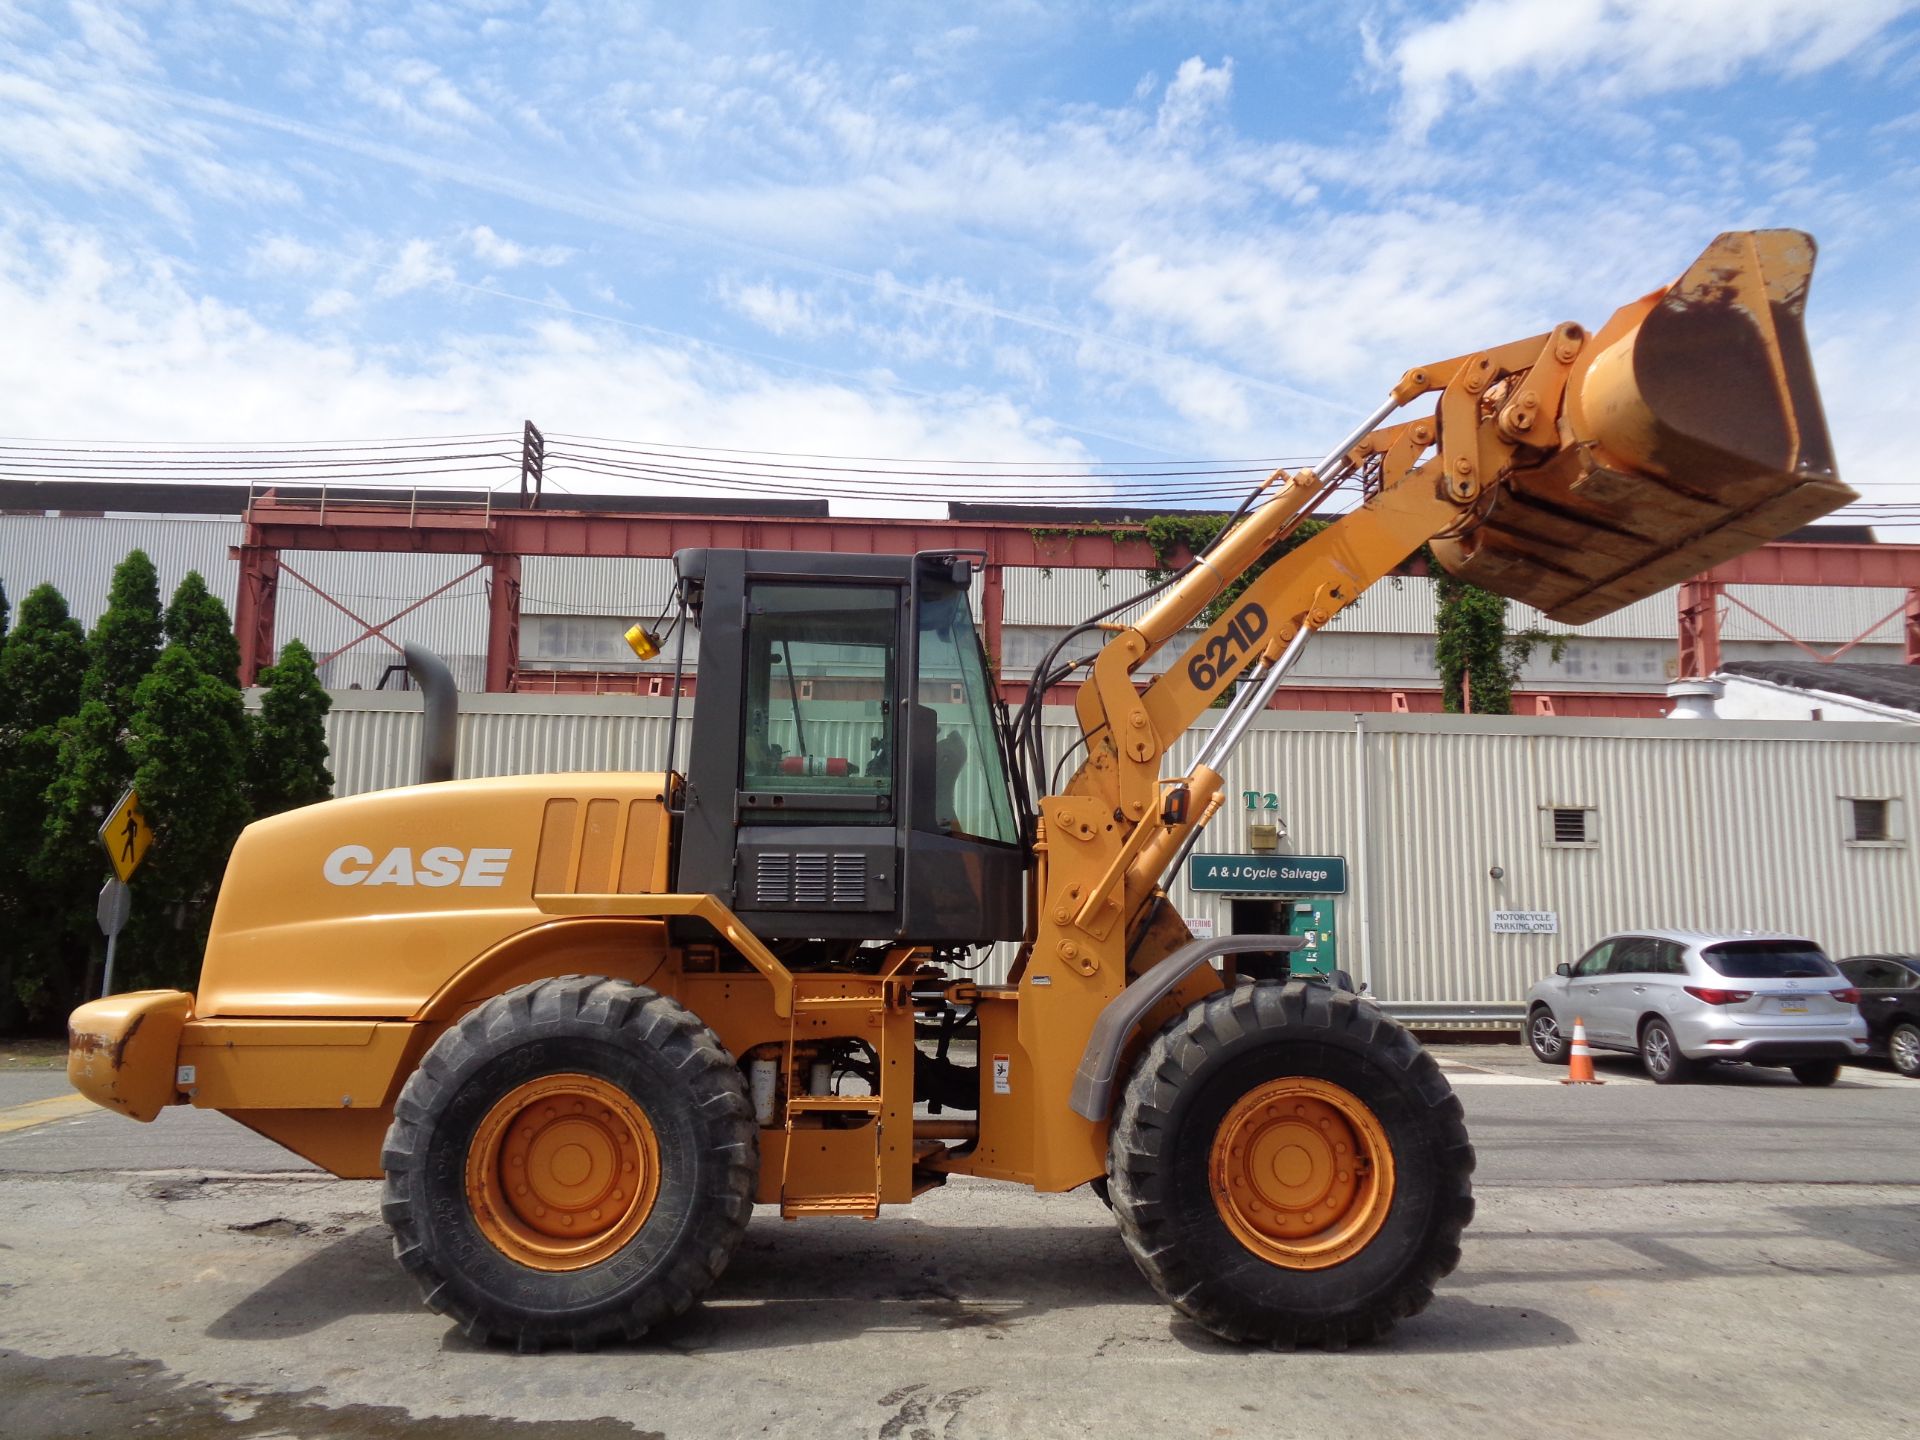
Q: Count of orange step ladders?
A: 1